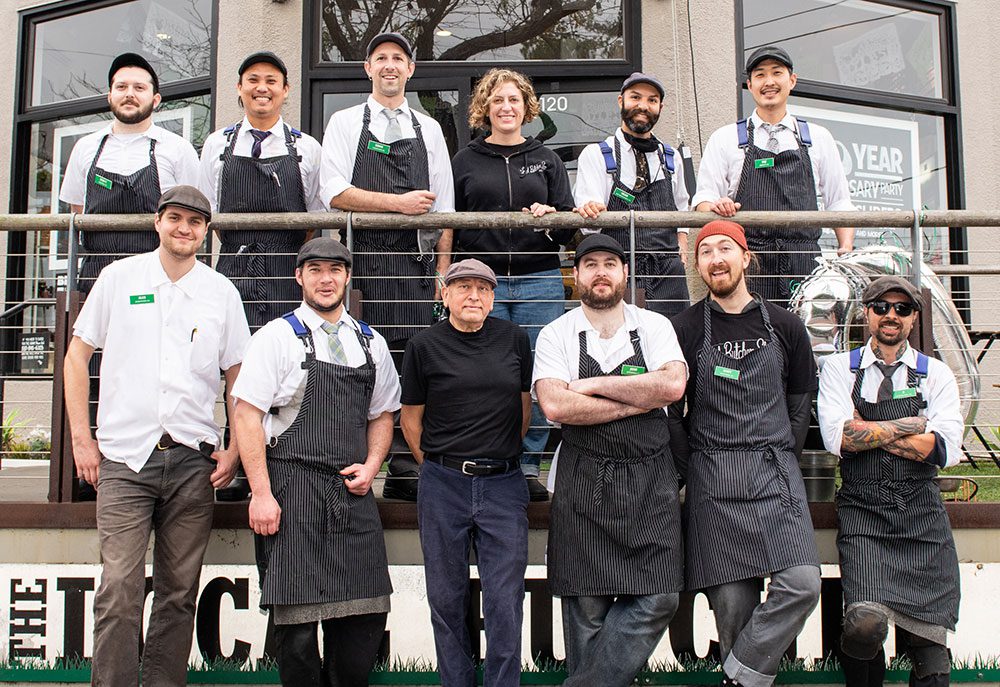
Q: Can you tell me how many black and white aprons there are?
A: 9